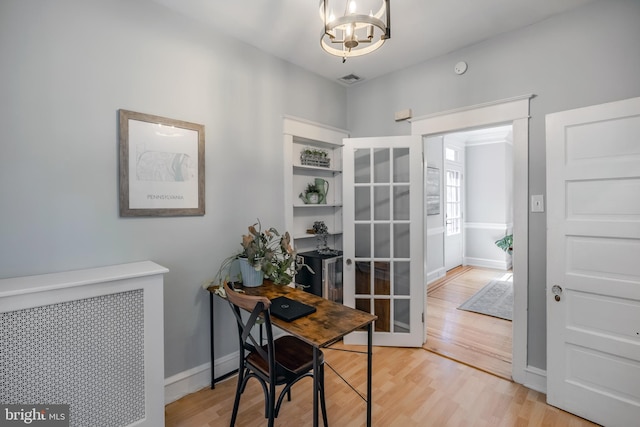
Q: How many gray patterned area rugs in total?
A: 1